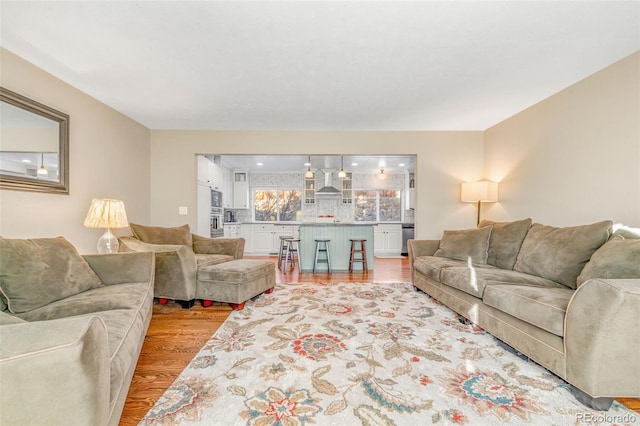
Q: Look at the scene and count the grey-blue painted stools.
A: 3